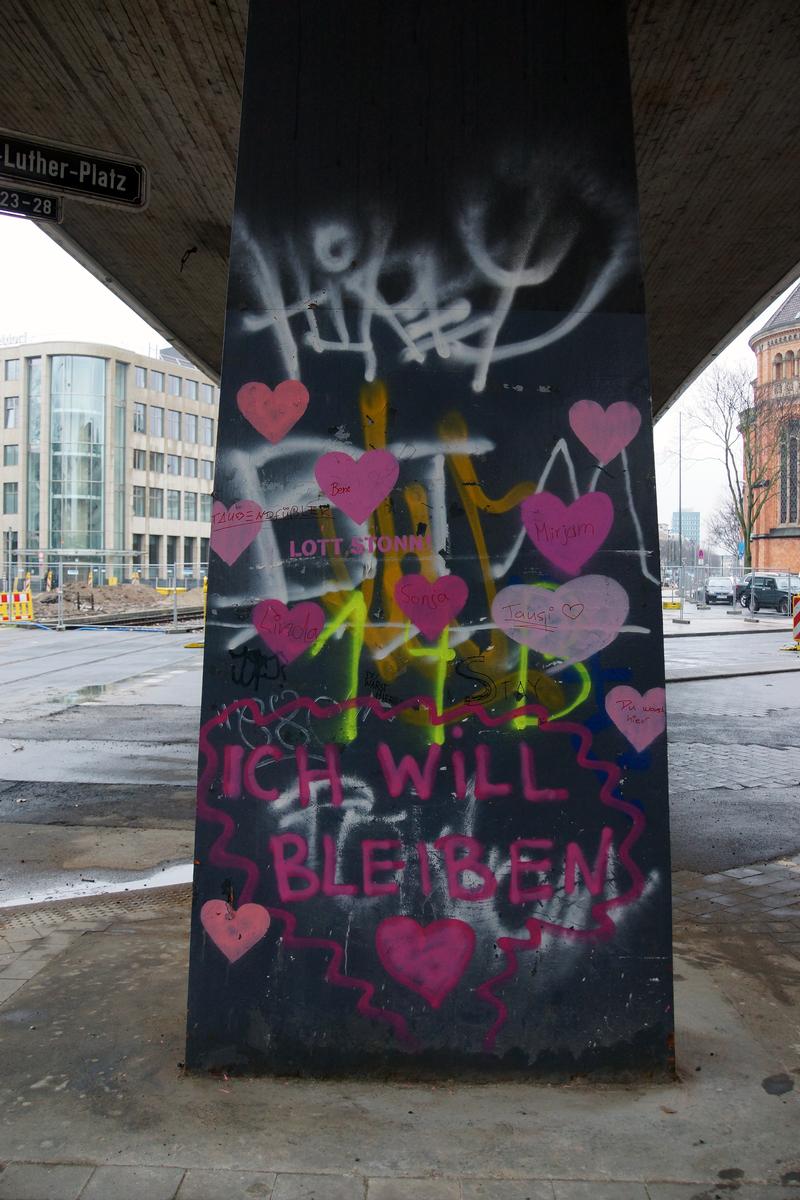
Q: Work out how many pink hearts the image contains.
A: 11